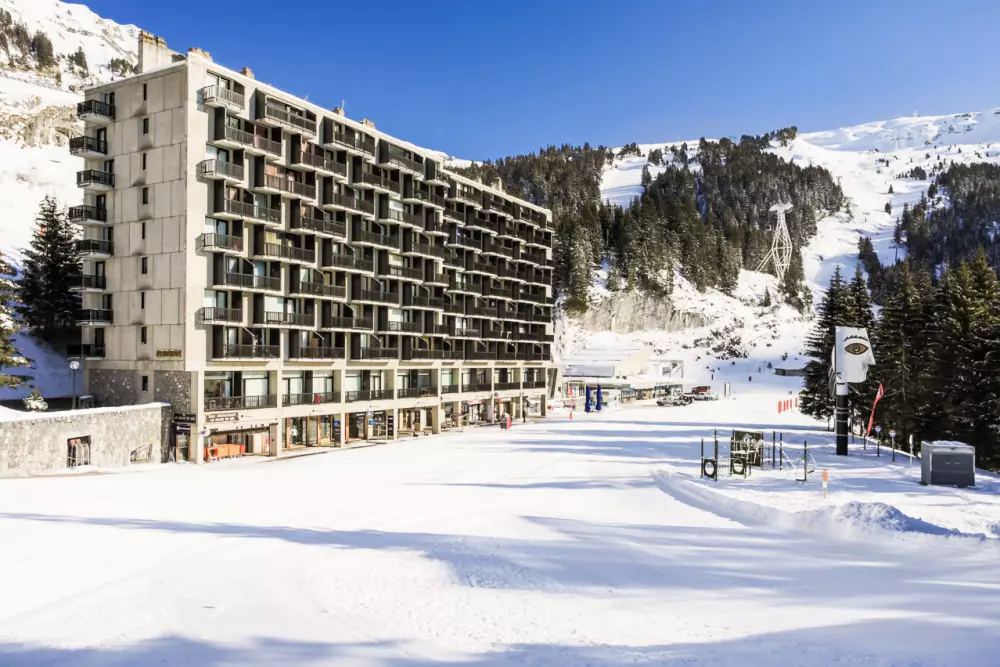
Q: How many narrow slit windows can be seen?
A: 9